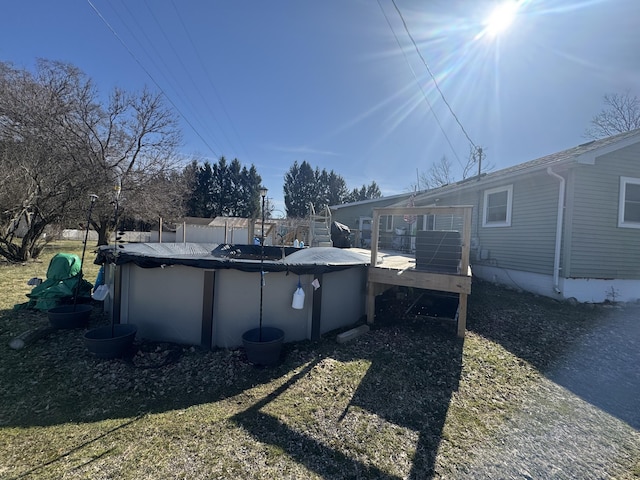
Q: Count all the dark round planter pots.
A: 3